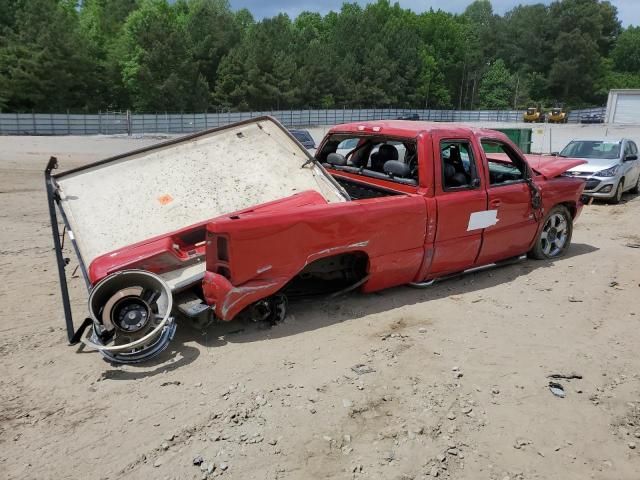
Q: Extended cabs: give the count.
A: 1